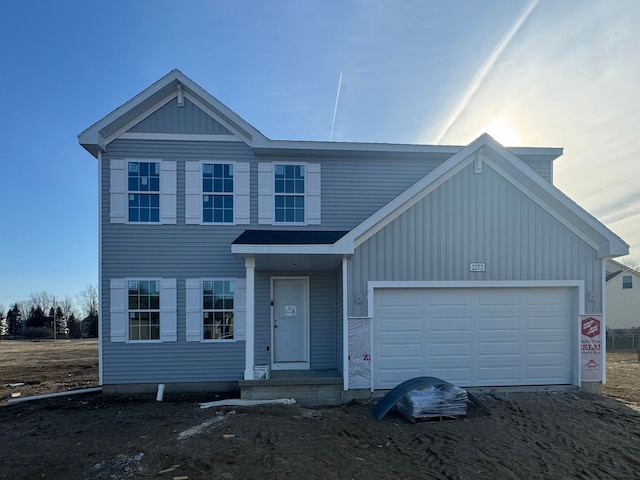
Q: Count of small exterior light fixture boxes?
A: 2